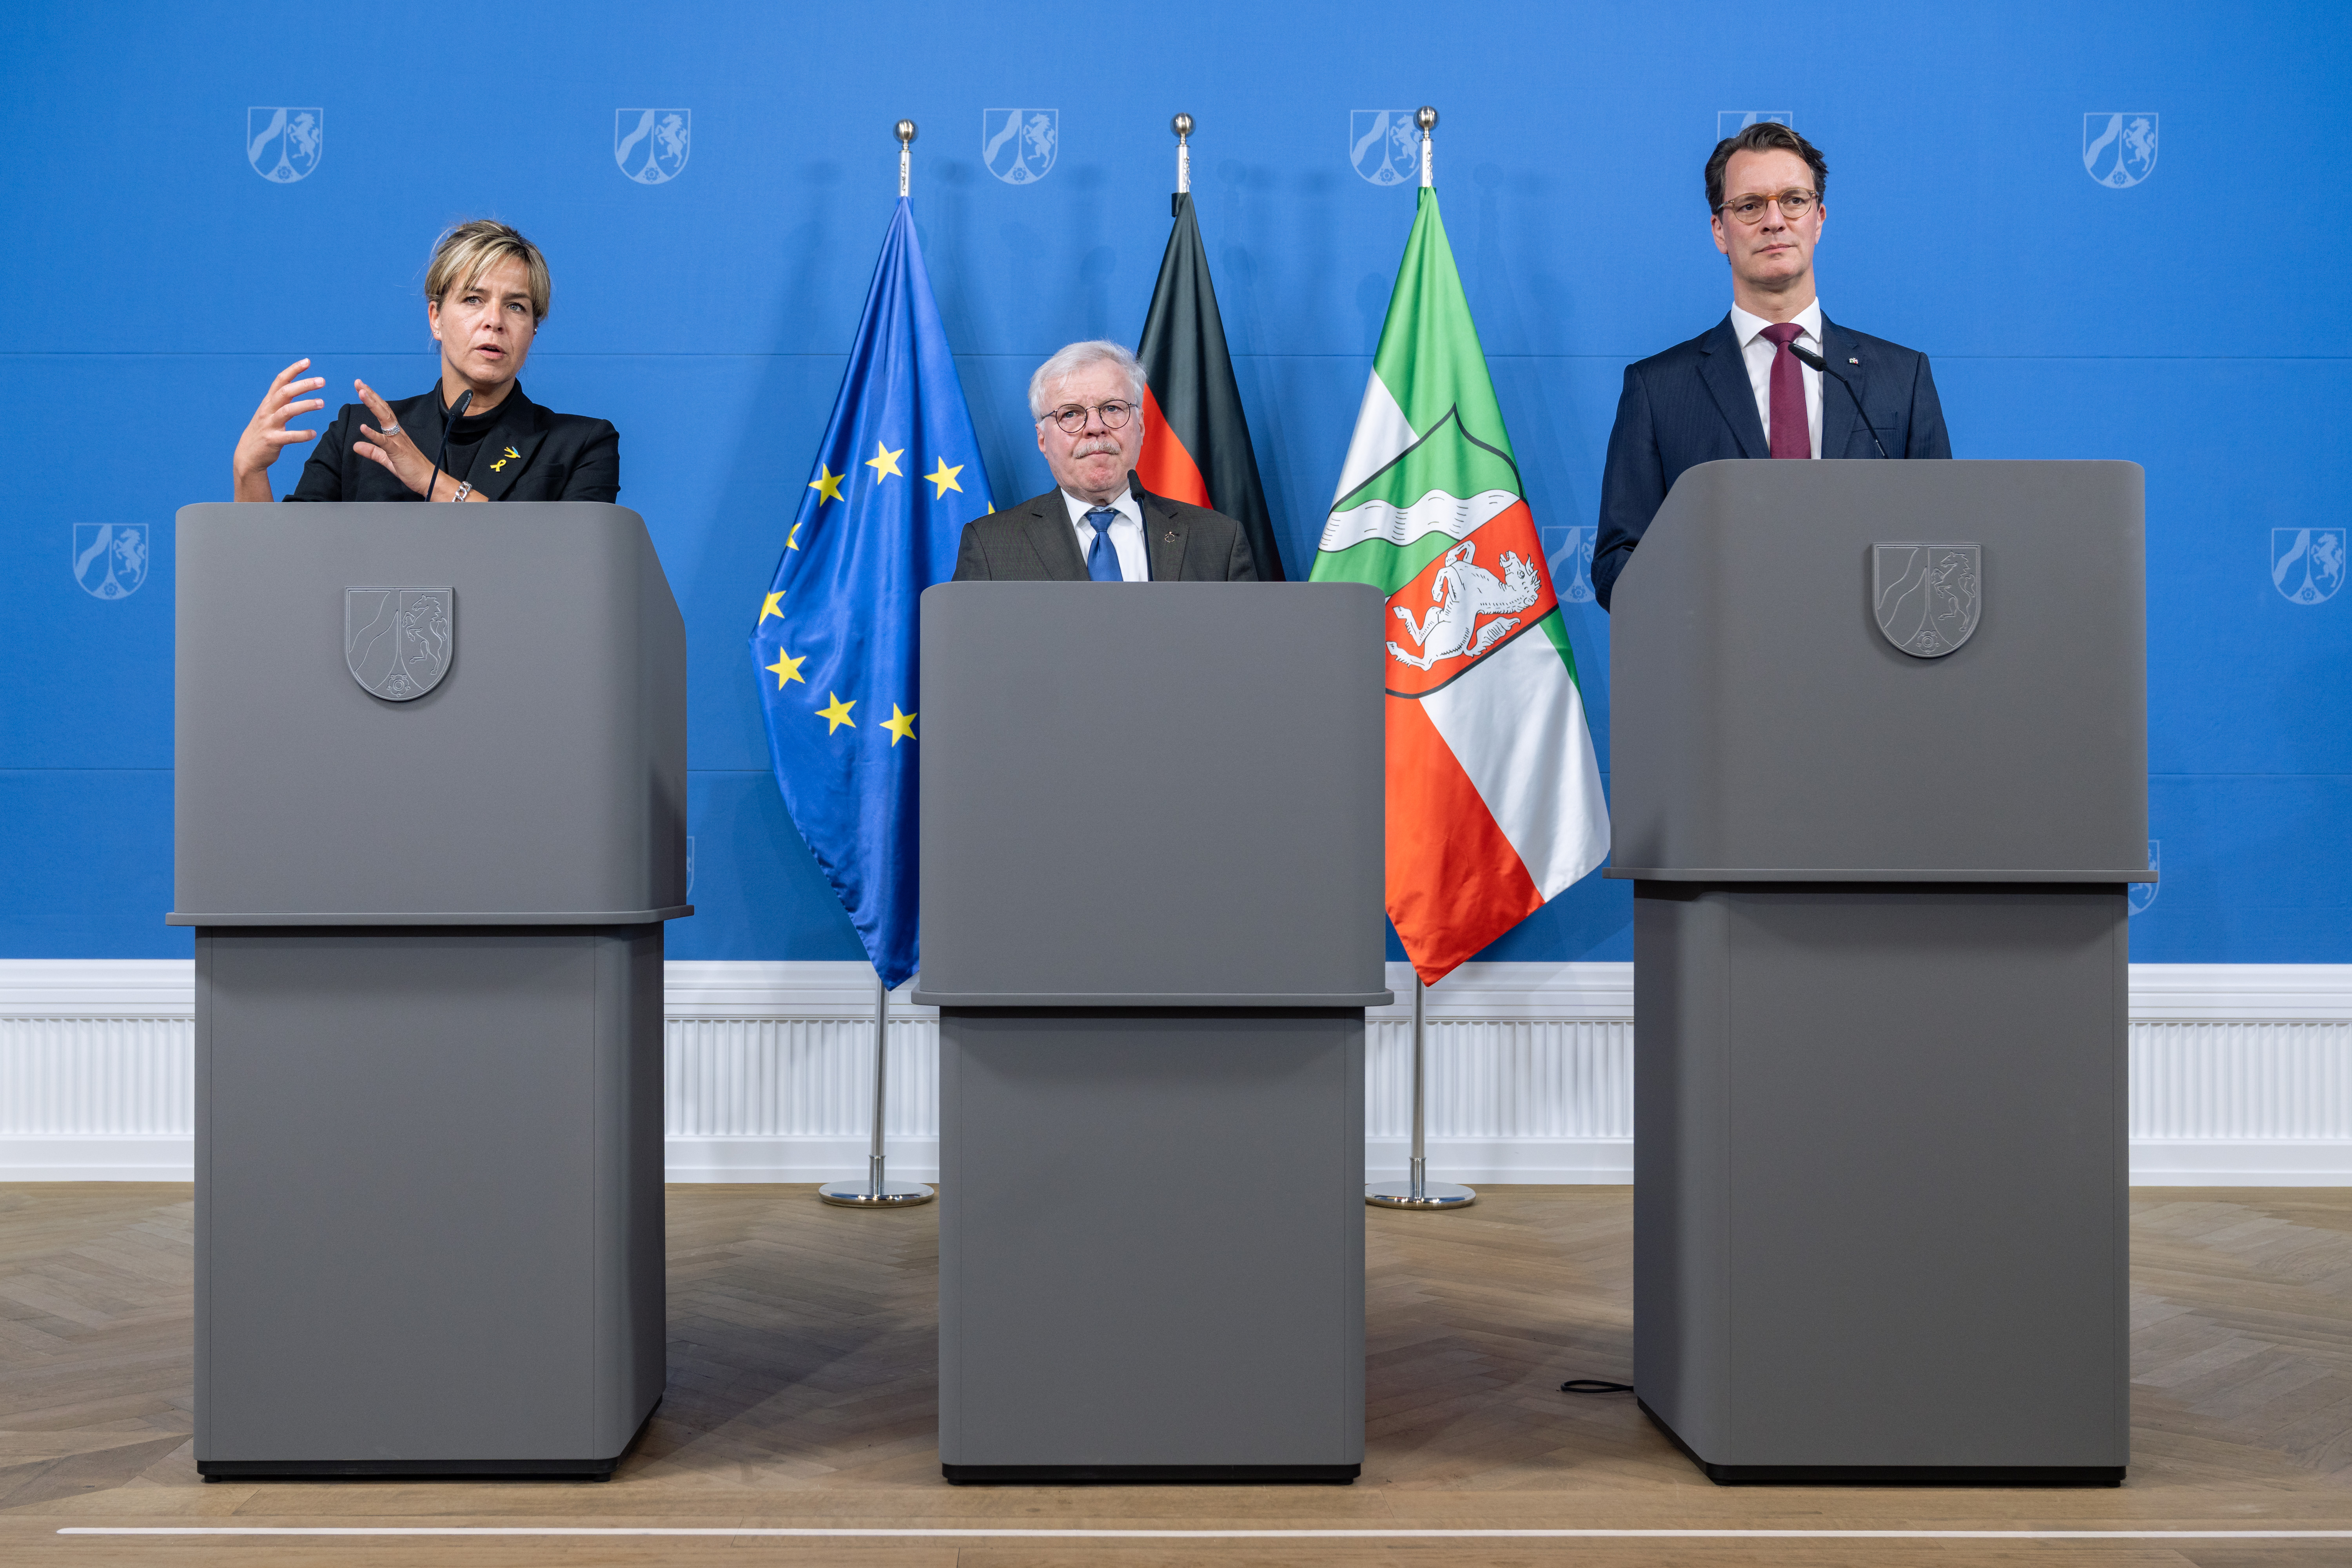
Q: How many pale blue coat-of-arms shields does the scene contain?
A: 11